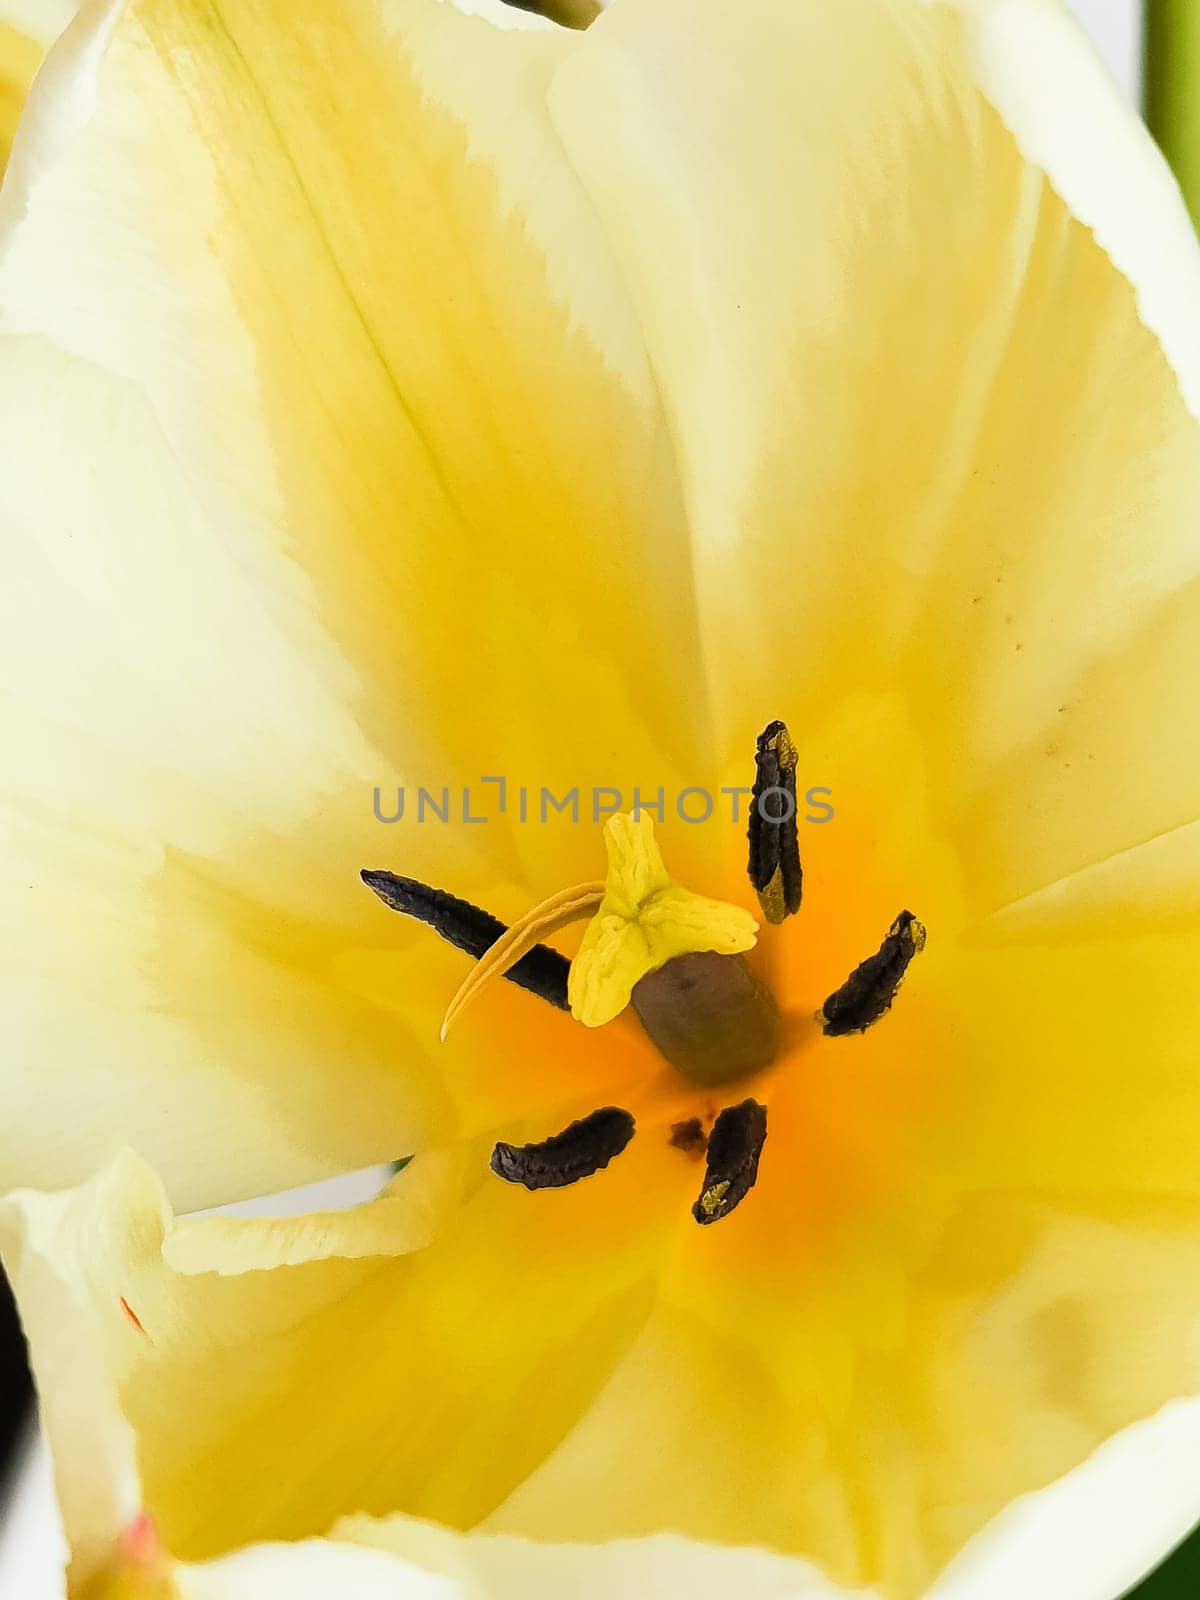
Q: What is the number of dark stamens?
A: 5